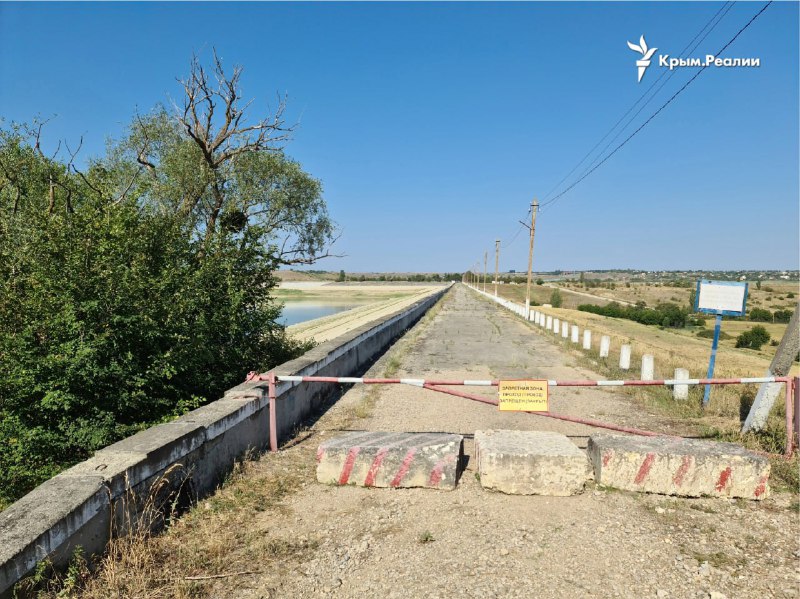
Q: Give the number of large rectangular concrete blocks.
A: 3